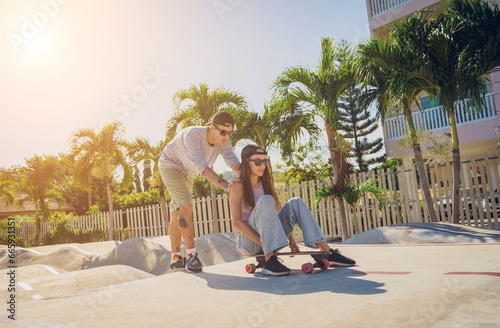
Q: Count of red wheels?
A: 3